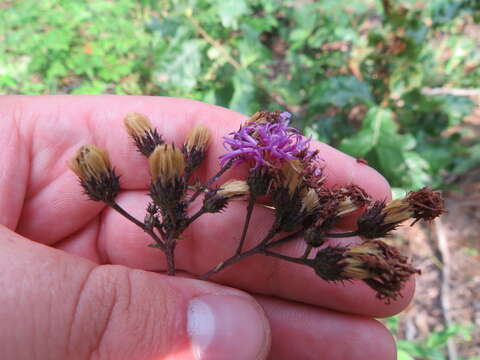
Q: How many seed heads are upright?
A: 4